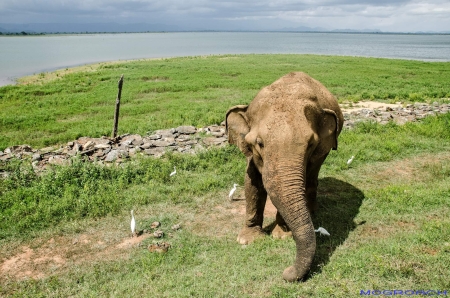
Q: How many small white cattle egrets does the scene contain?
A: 5